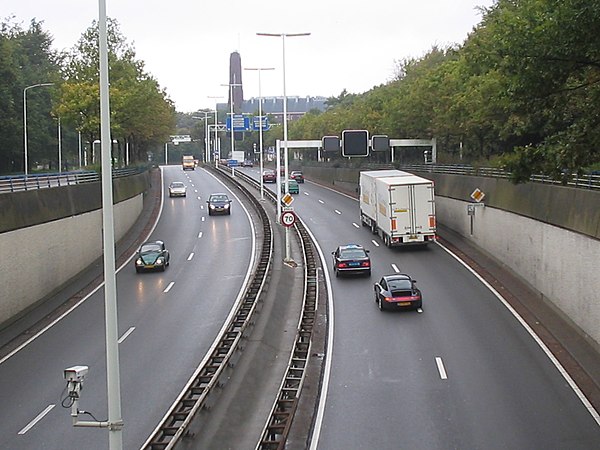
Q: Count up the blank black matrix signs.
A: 3